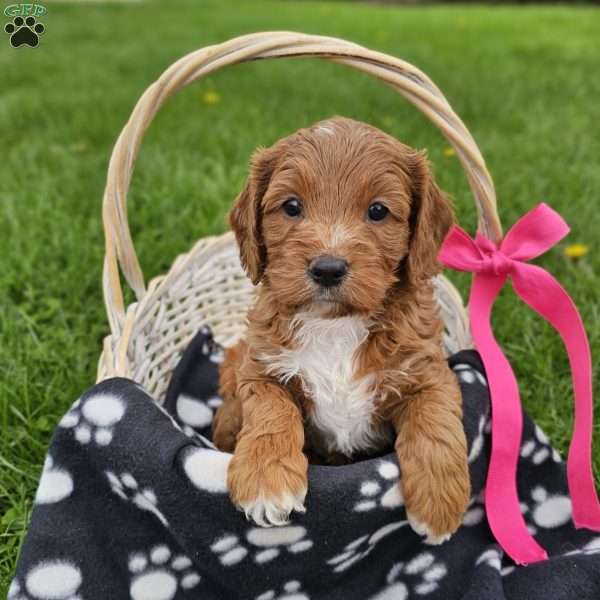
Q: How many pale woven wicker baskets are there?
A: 1